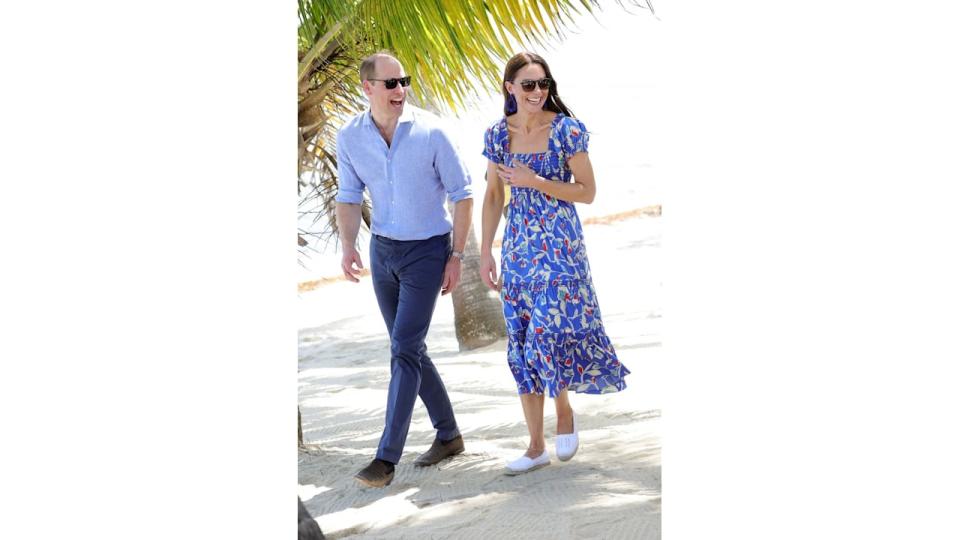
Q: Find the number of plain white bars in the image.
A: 2